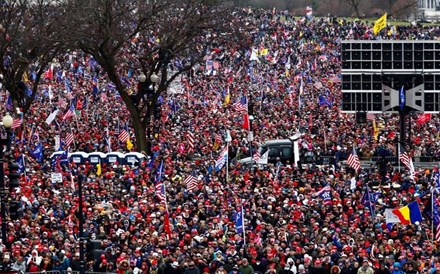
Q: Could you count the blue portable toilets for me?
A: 5